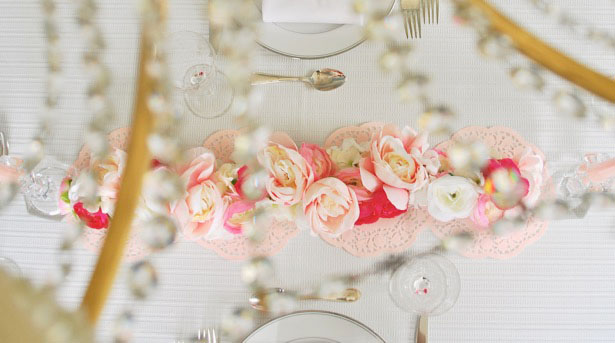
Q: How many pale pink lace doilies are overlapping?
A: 4